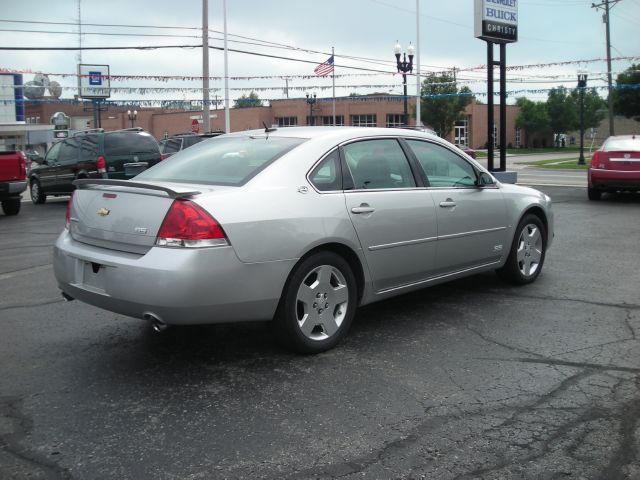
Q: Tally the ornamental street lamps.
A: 4